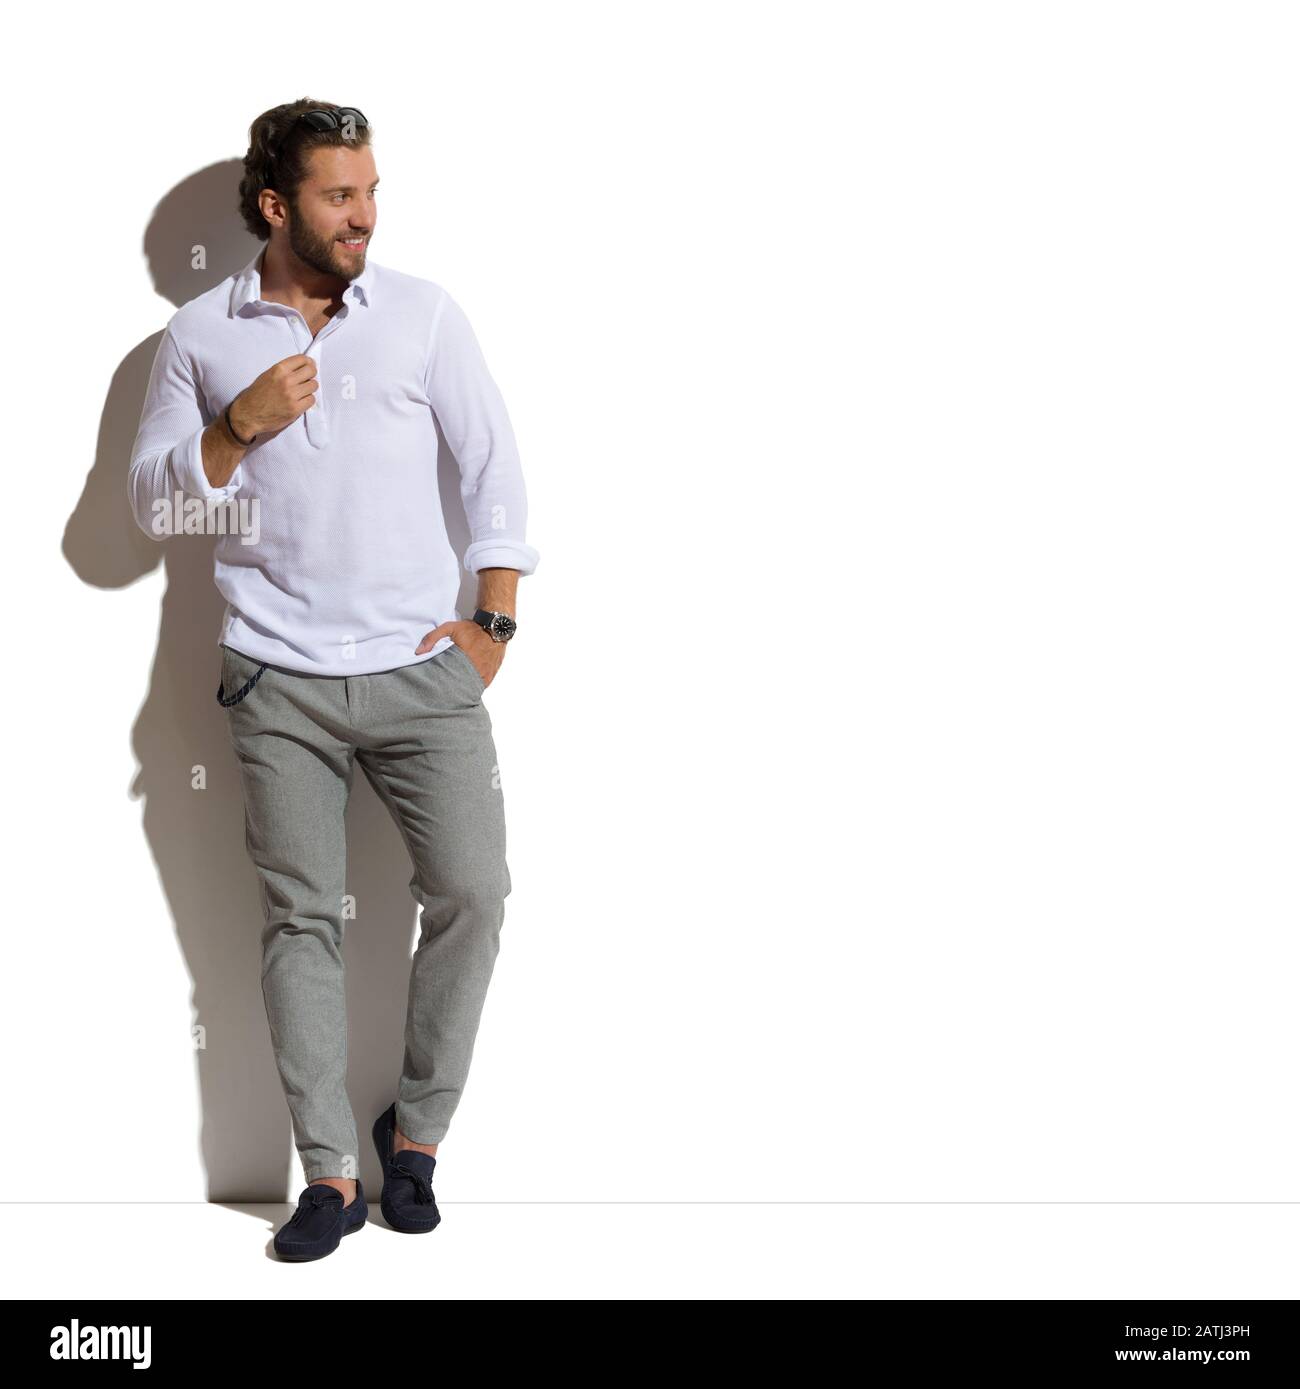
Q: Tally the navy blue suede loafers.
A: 2